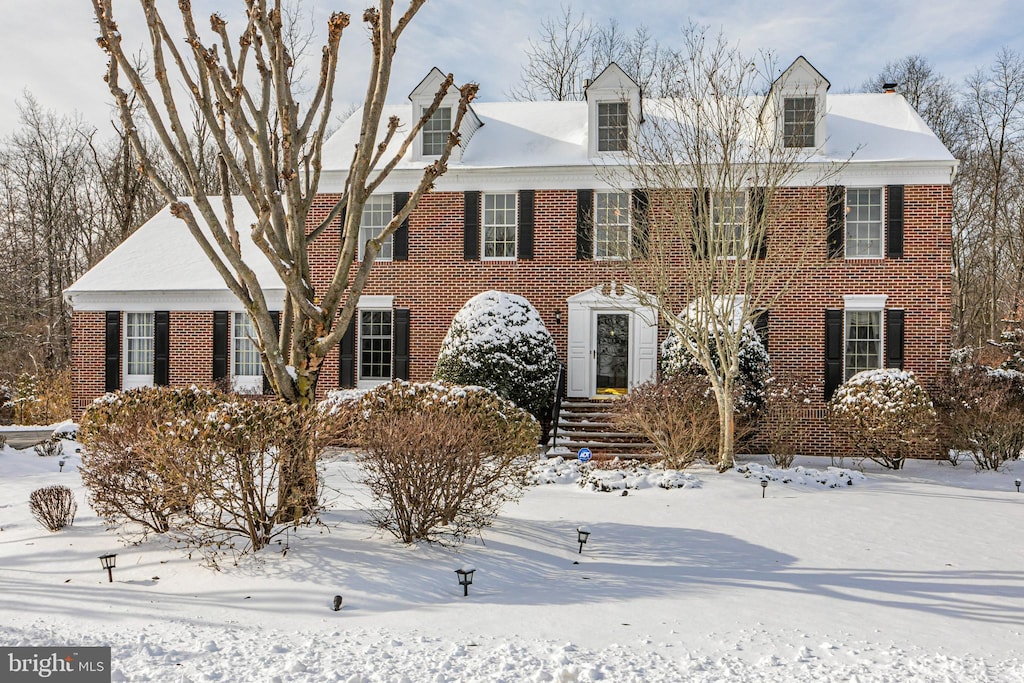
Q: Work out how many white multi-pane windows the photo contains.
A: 12